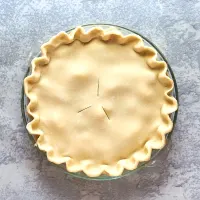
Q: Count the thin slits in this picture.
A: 3